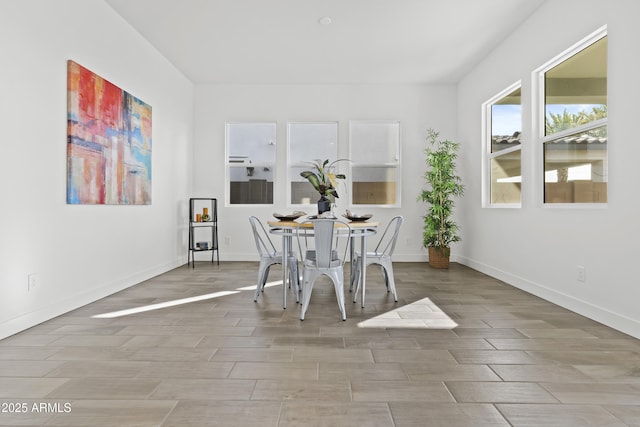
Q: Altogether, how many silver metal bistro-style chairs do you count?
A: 4